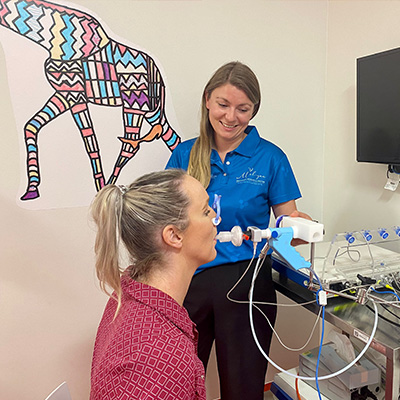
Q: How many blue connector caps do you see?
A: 4